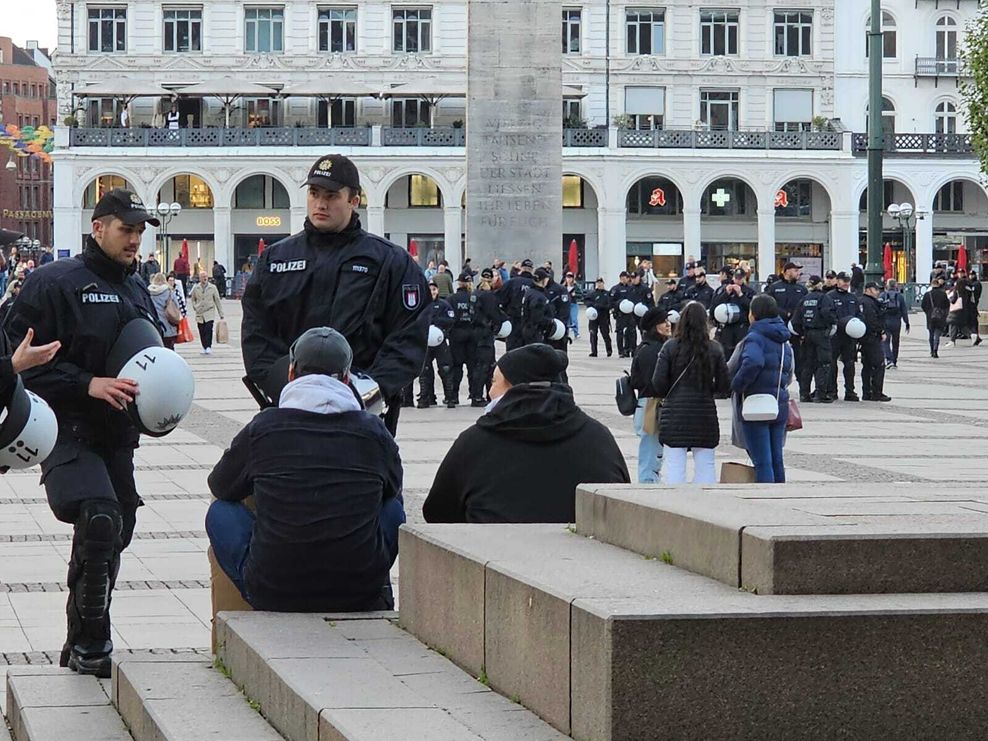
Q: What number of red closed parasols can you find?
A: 6